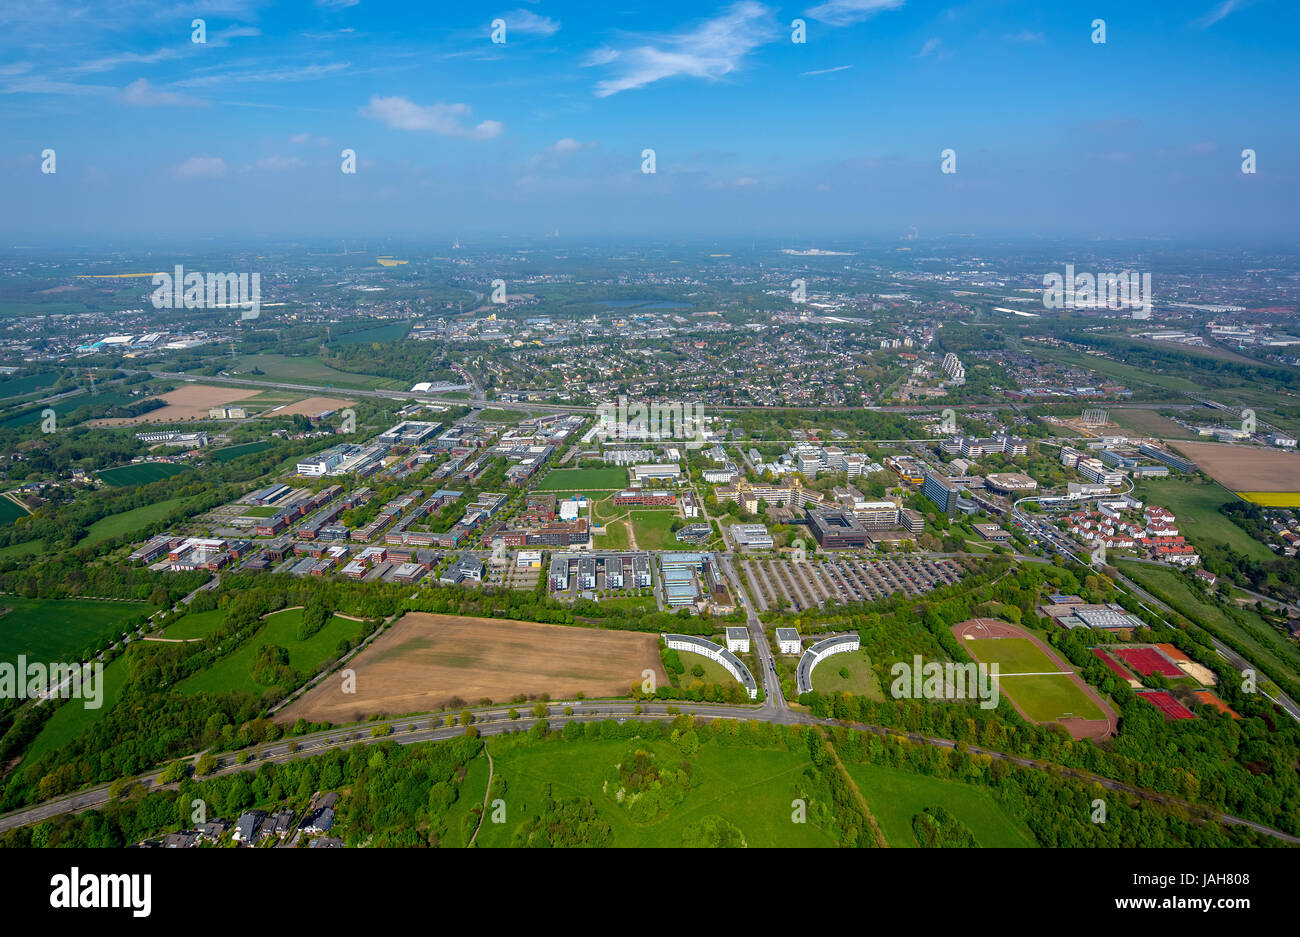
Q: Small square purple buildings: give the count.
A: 0